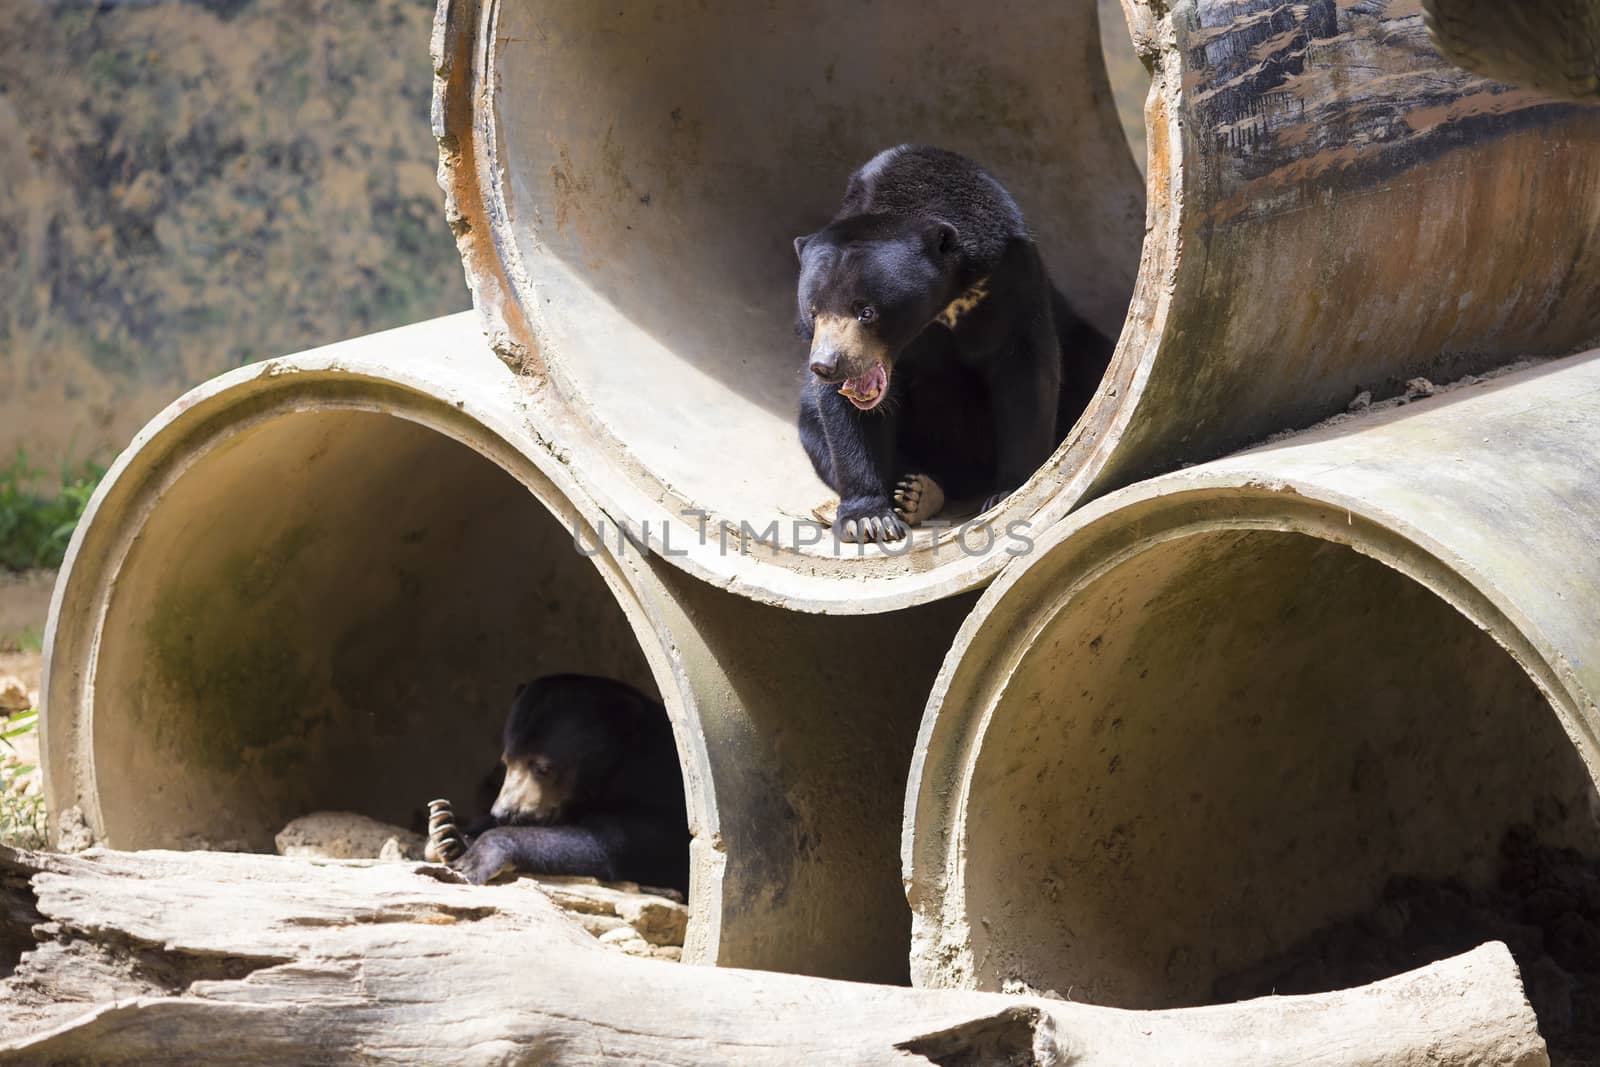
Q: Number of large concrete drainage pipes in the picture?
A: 3